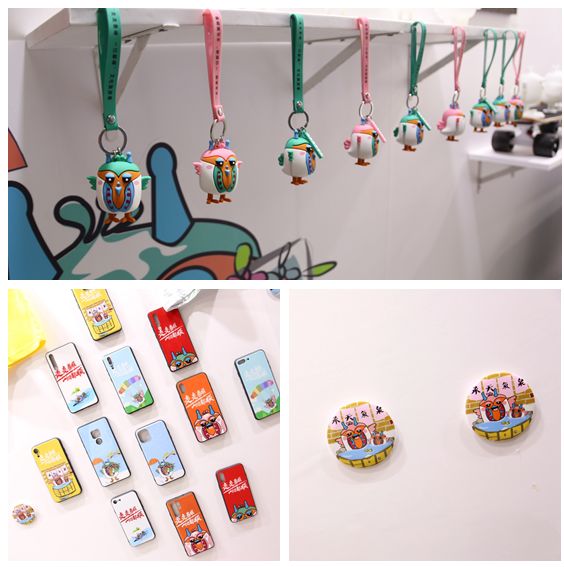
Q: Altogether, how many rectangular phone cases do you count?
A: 12